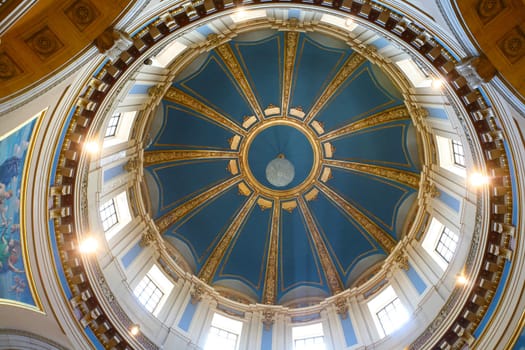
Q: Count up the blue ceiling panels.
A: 12